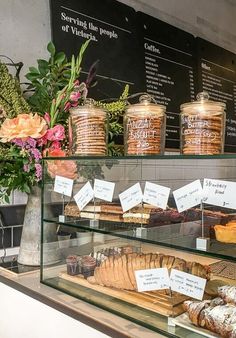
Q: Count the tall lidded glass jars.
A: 3